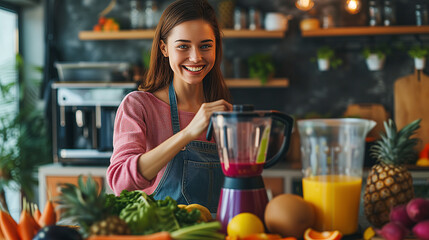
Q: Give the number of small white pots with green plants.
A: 3